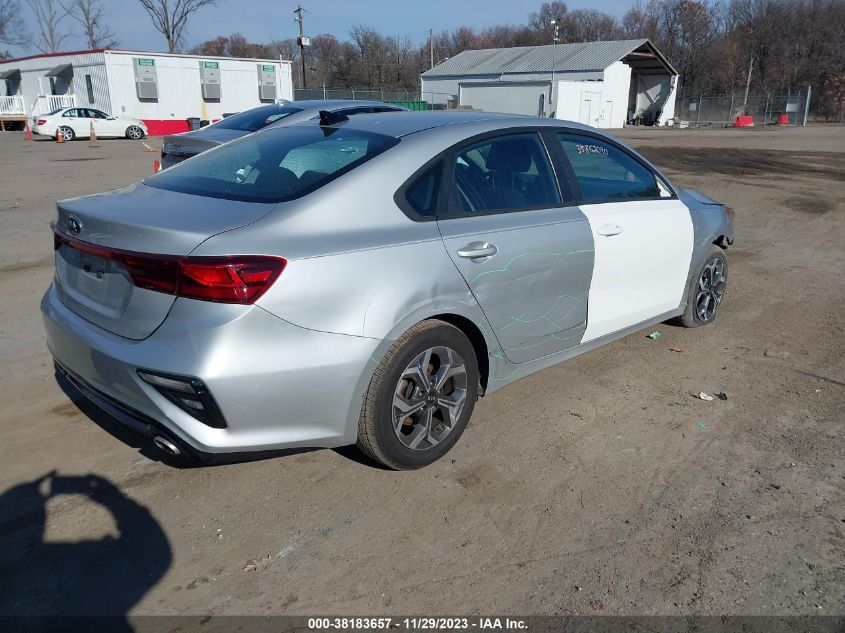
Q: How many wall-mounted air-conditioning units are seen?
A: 3